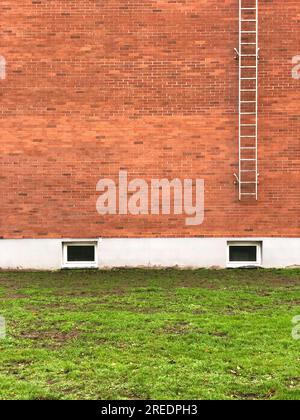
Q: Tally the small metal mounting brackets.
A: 4